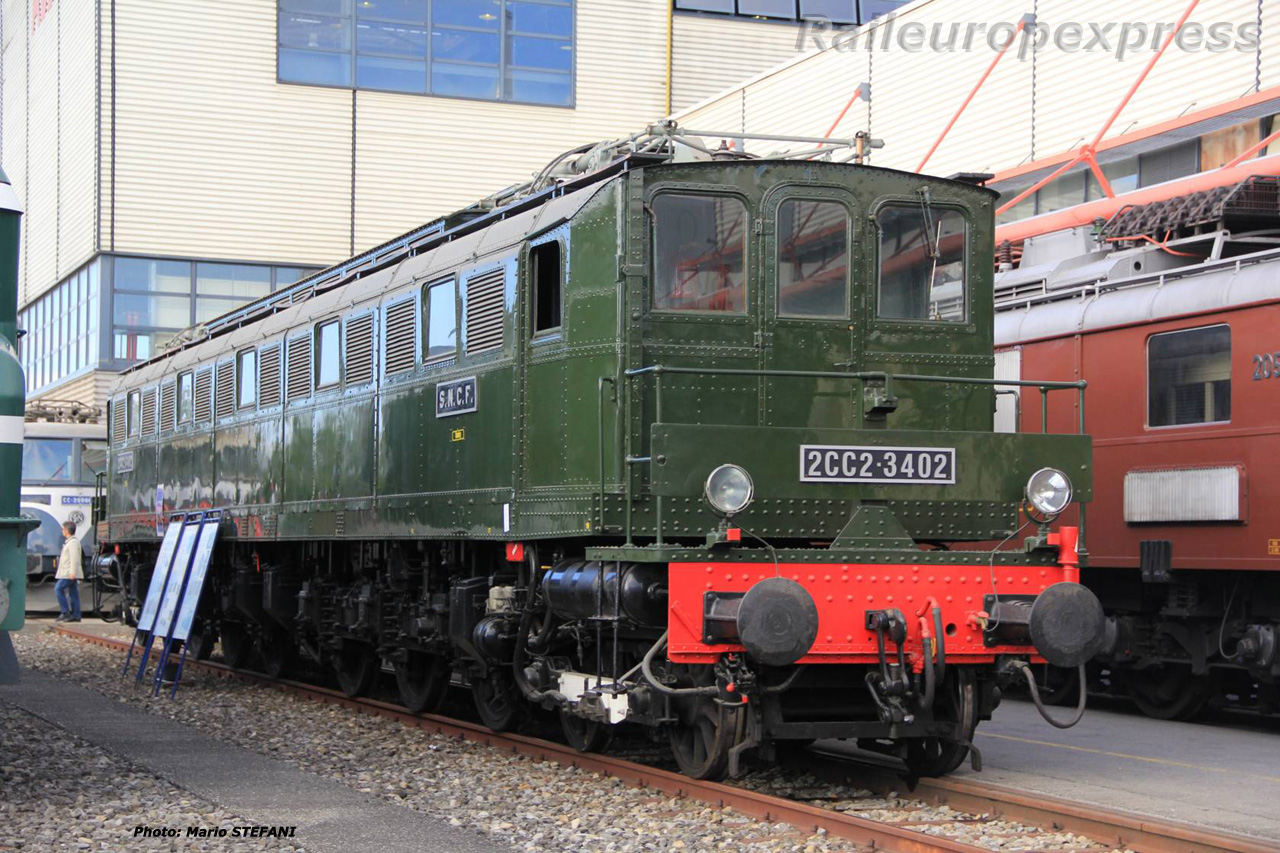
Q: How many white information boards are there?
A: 3